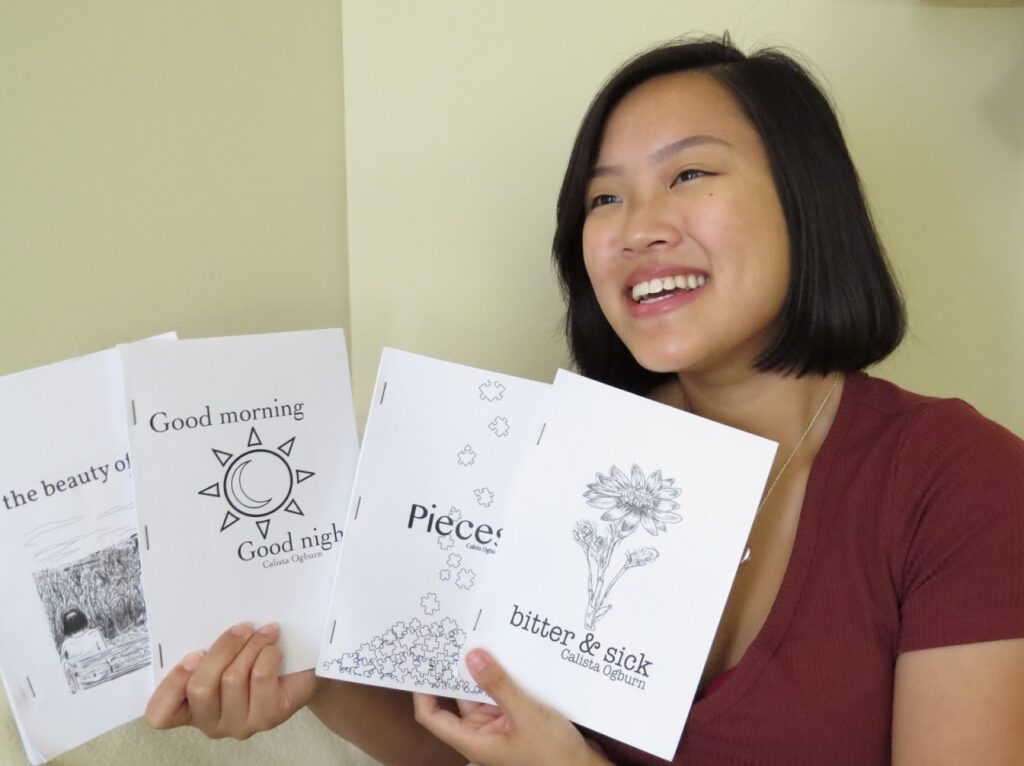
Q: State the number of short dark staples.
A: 9